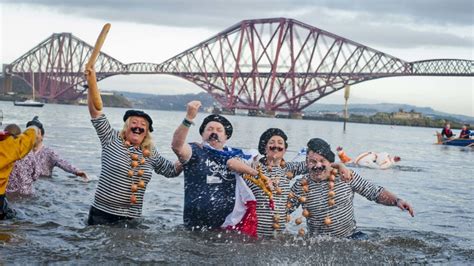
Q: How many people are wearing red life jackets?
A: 2